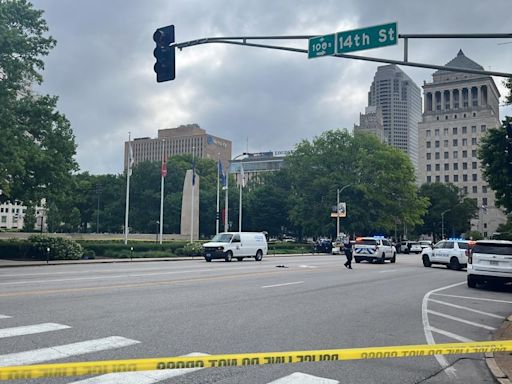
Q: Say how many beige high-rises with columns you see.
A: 1